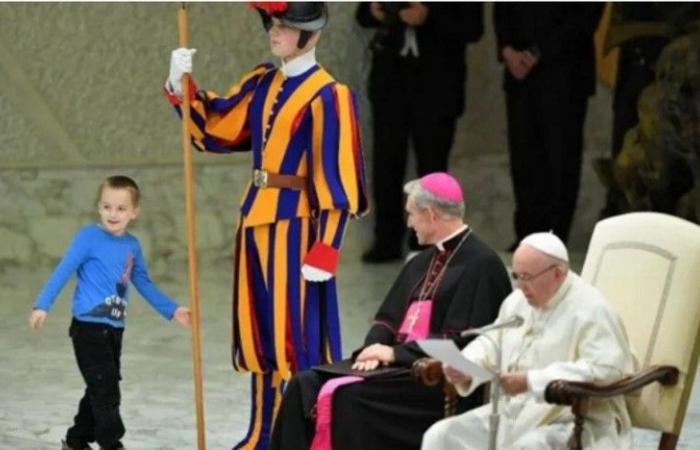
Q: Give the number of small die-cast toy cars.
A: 0